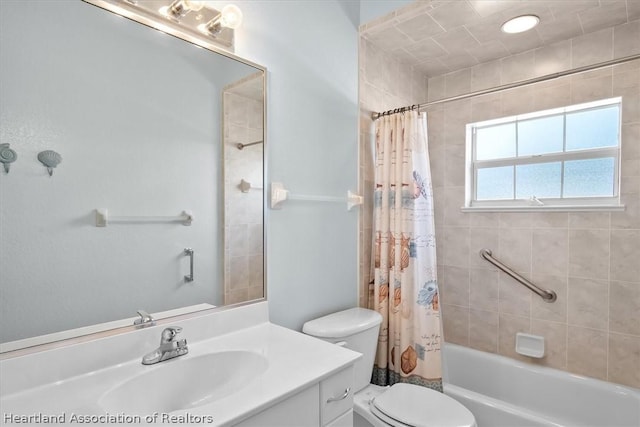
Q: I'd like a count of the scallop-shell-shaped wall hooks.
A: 1